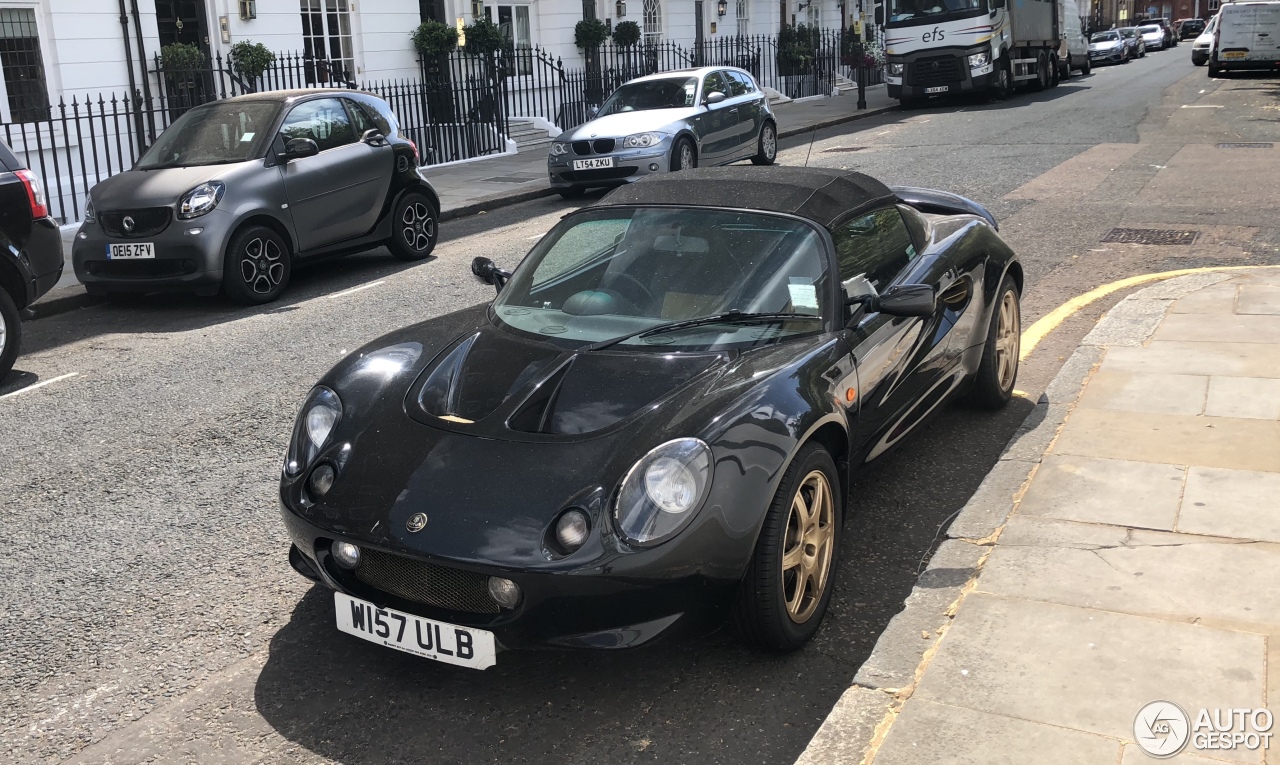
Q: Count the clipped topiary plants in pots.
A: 6